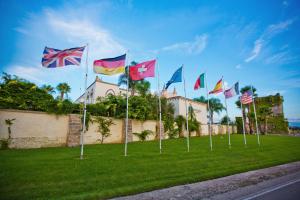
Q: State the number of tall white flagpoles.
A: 8